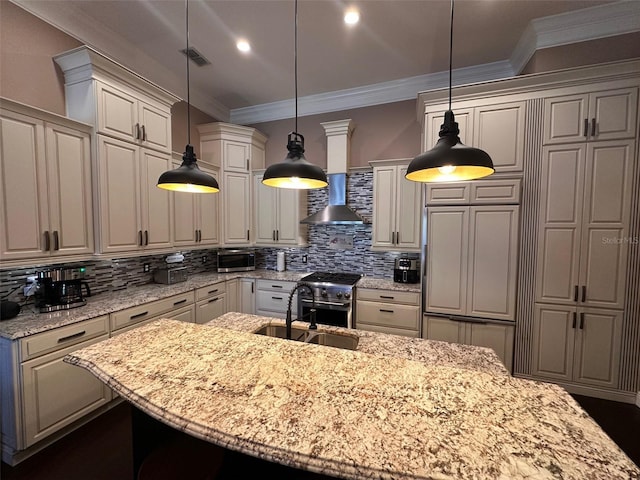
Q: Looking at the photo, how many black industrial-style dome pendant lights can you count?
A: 3